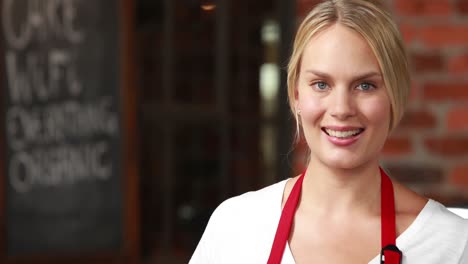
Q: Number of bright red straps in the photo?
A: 2